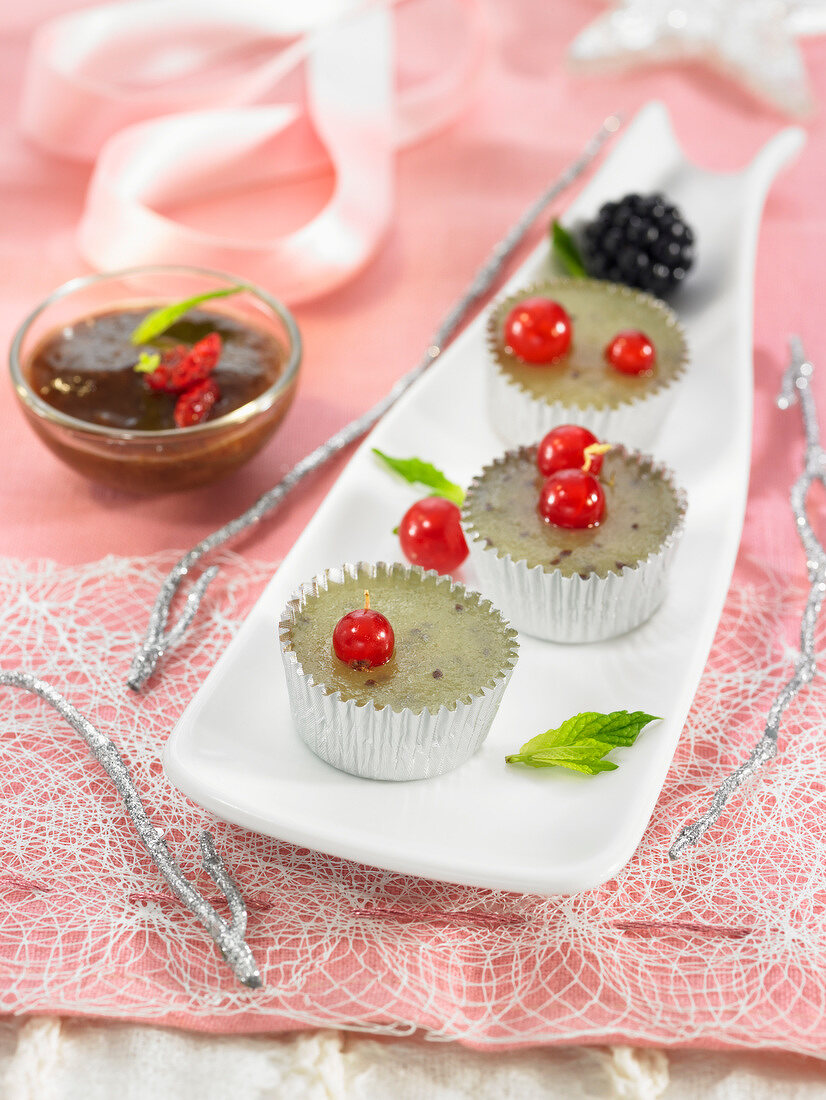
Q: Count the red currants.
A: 6